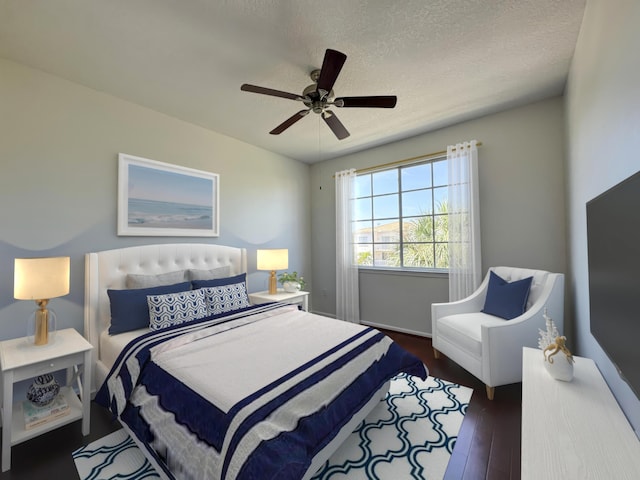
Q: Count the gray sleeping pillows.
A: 2